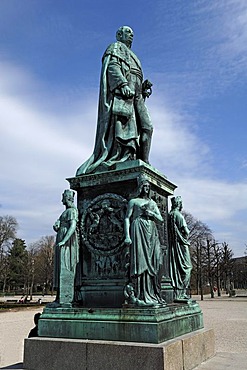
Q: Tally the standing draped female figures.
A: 3